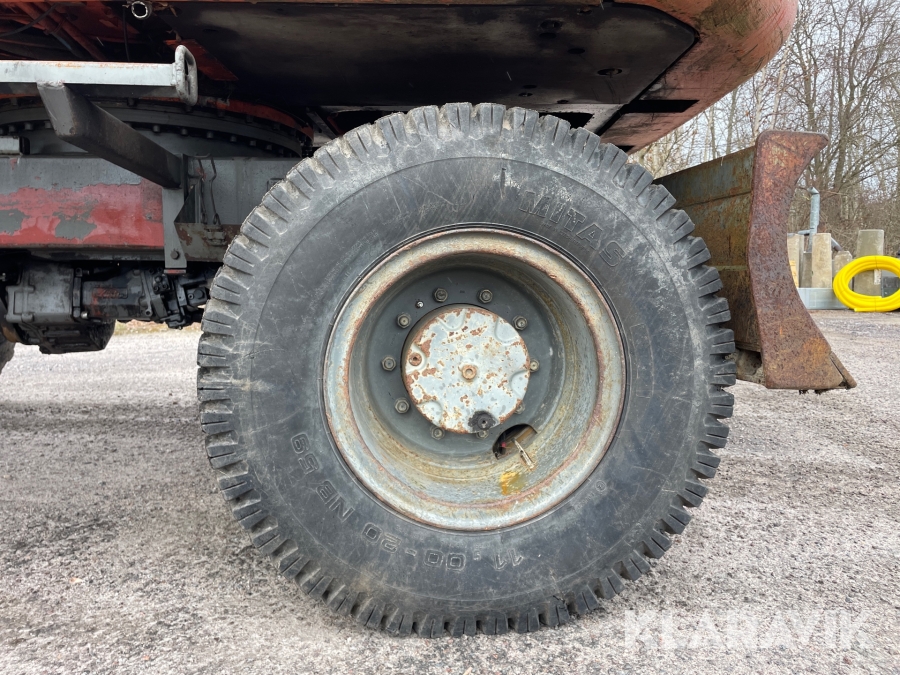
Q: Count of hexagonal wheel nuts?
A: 10